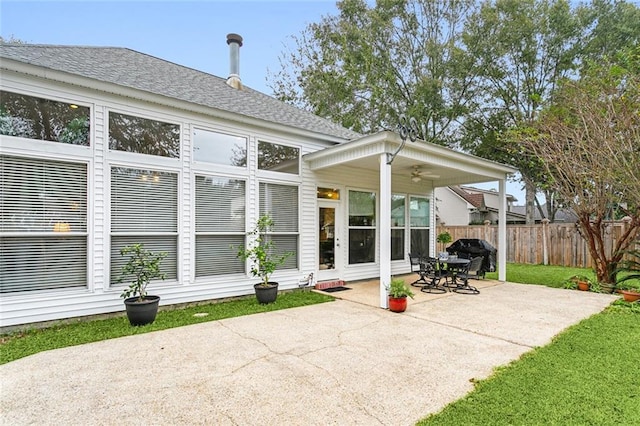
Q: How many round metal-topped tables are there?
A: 1